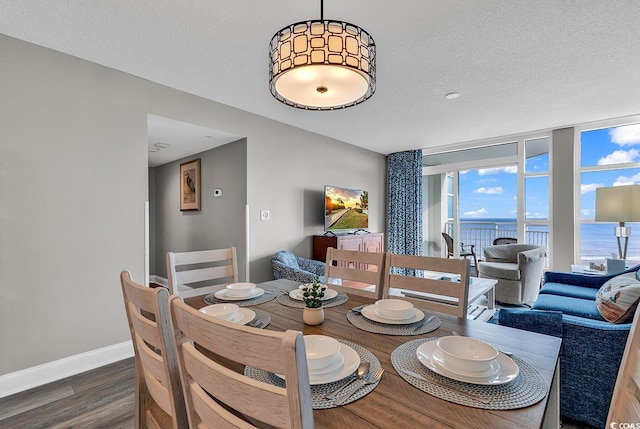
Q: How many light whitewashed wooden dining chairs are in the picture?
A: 6